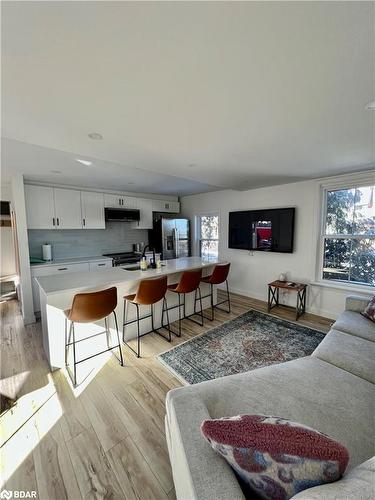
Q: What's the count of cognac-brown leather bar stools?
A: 4